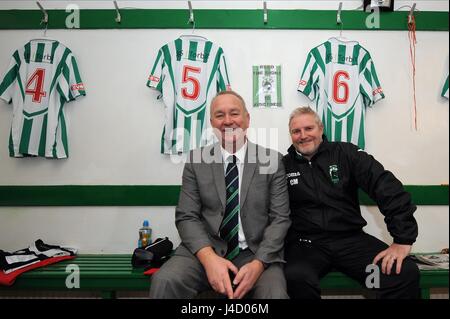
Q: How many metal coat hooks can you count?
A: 6